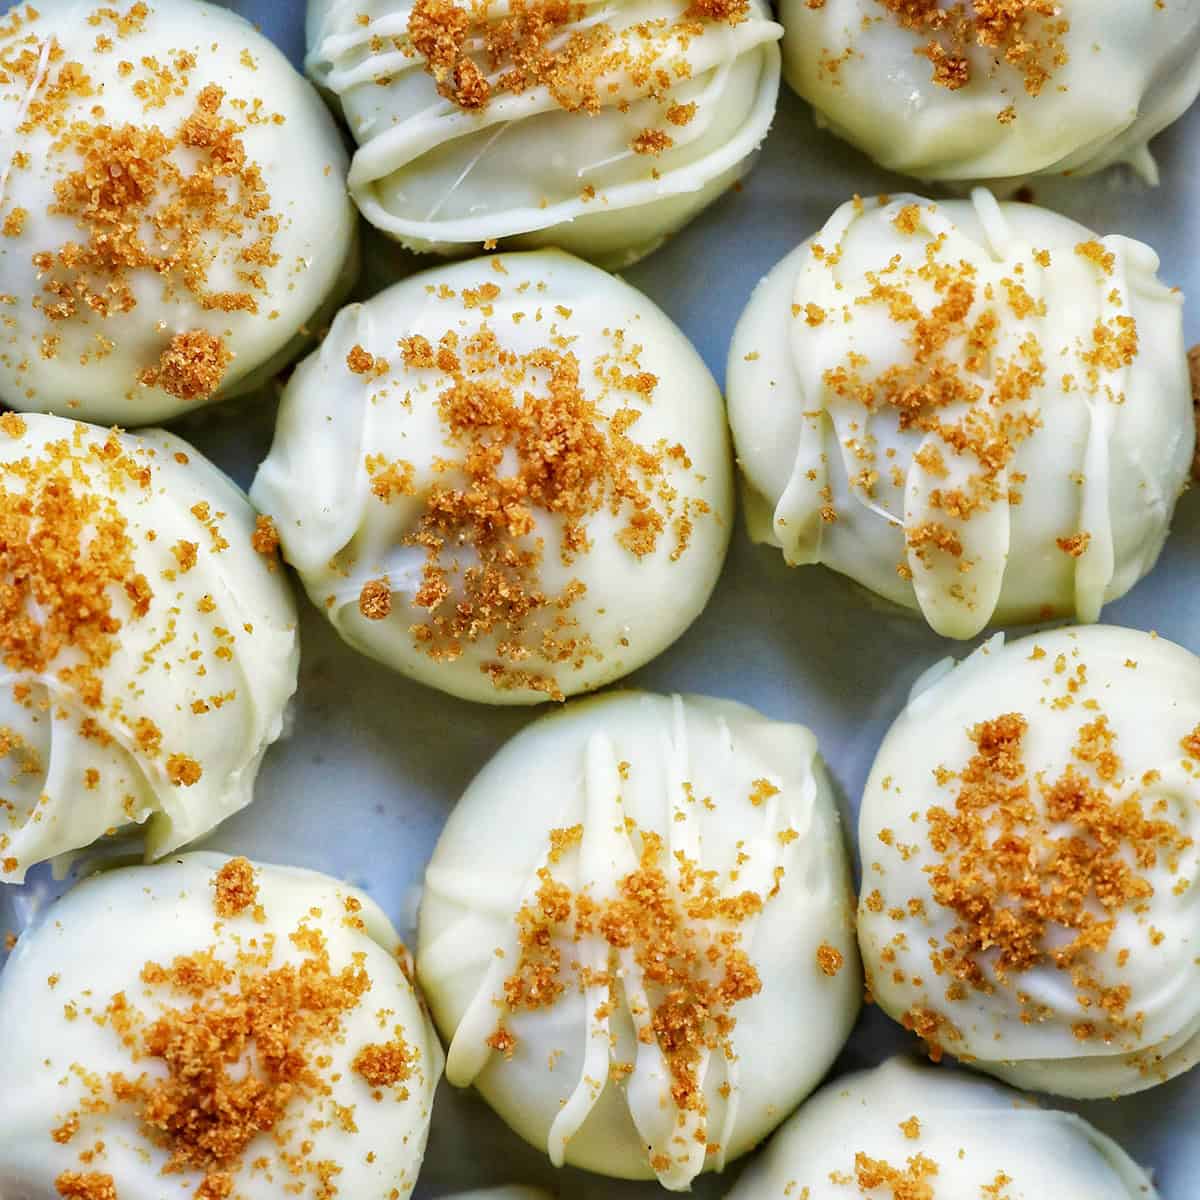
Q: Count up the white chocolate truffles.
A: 10